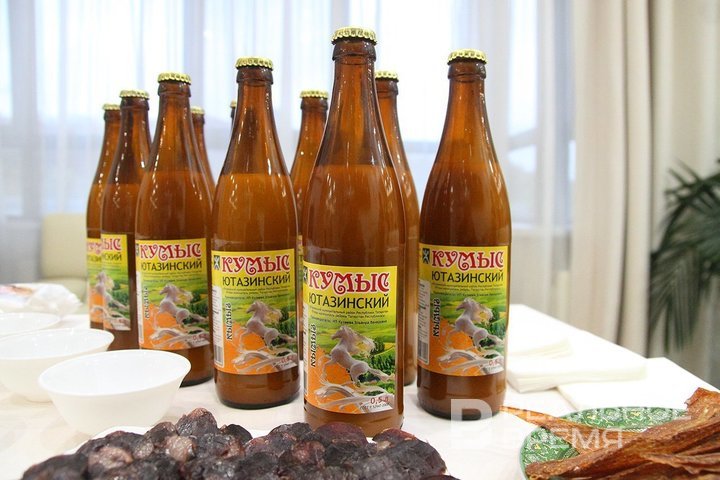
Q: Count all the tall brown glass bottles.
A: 10